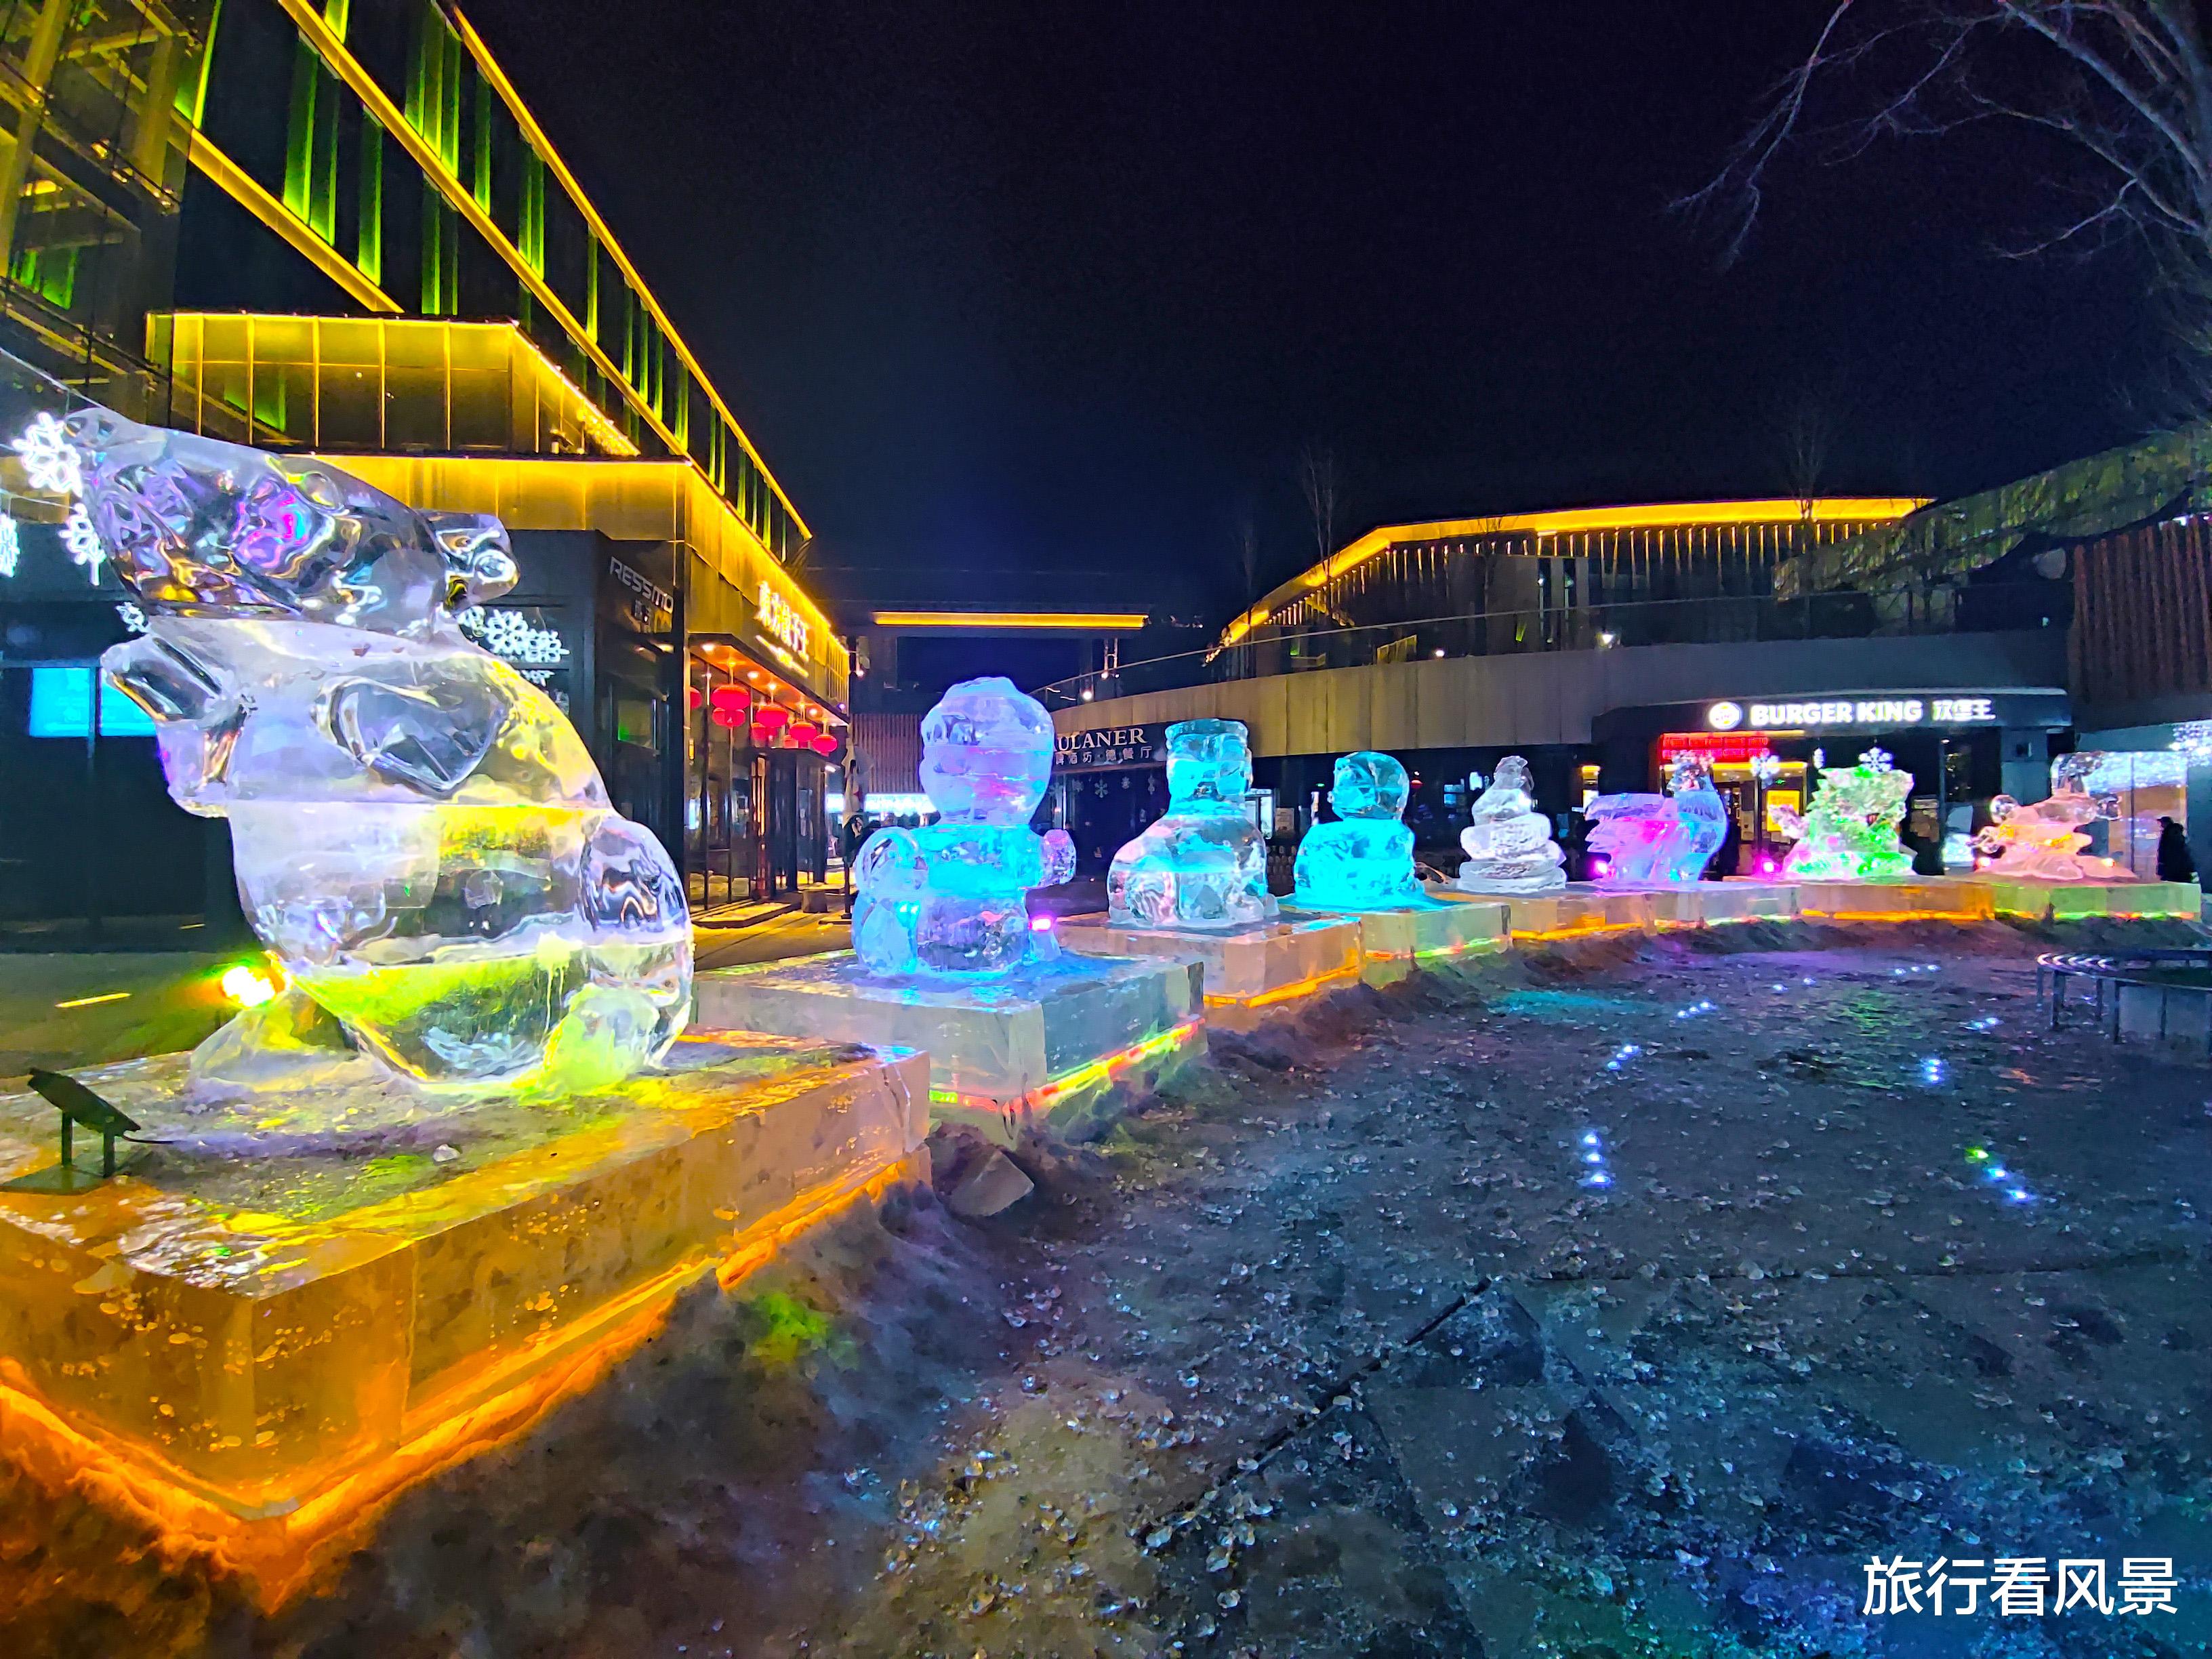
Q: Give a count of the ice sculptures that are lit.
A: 8